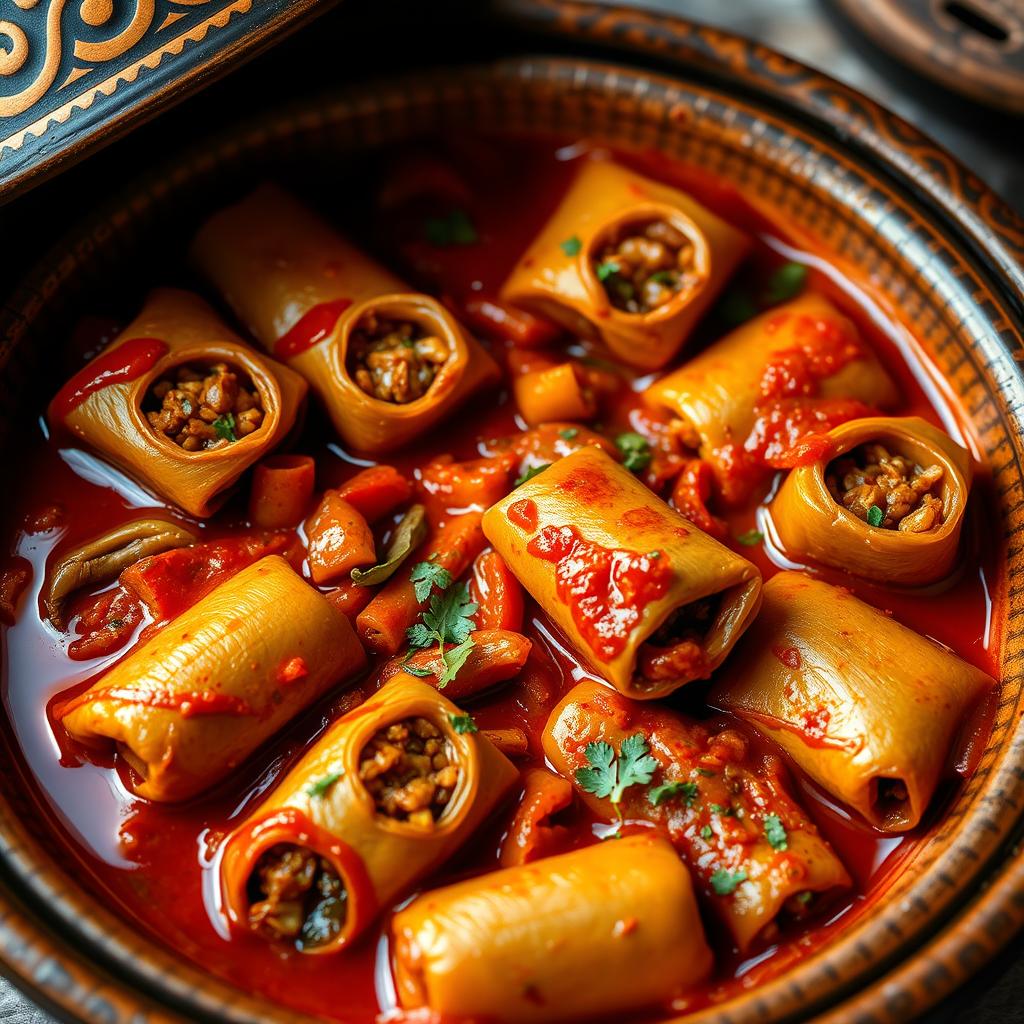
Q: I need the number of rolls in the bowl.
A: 11